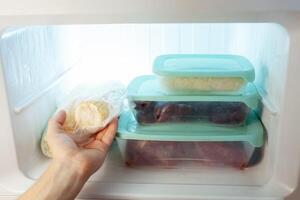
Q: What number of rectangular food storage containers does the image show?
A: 3